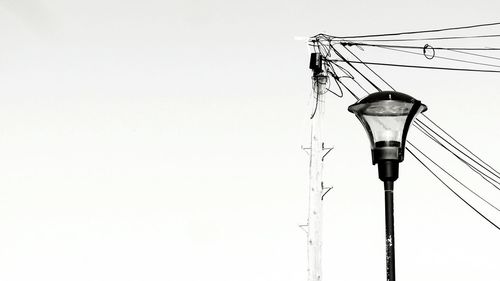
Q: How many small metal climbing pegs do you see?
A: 4